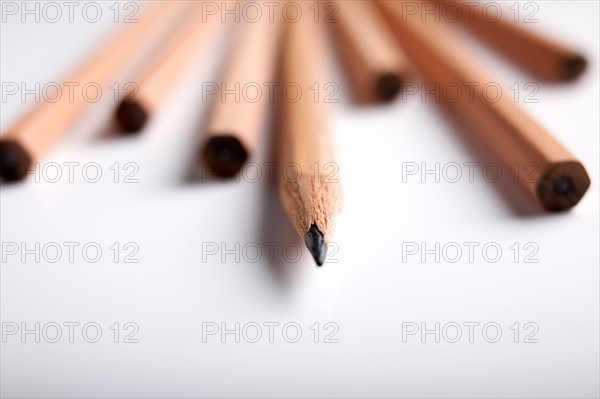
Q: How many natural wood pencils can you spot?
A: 7